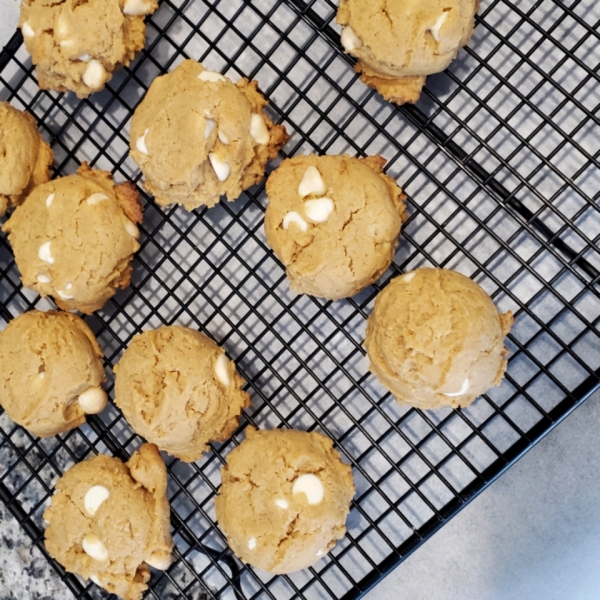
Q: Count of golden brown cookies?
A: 11